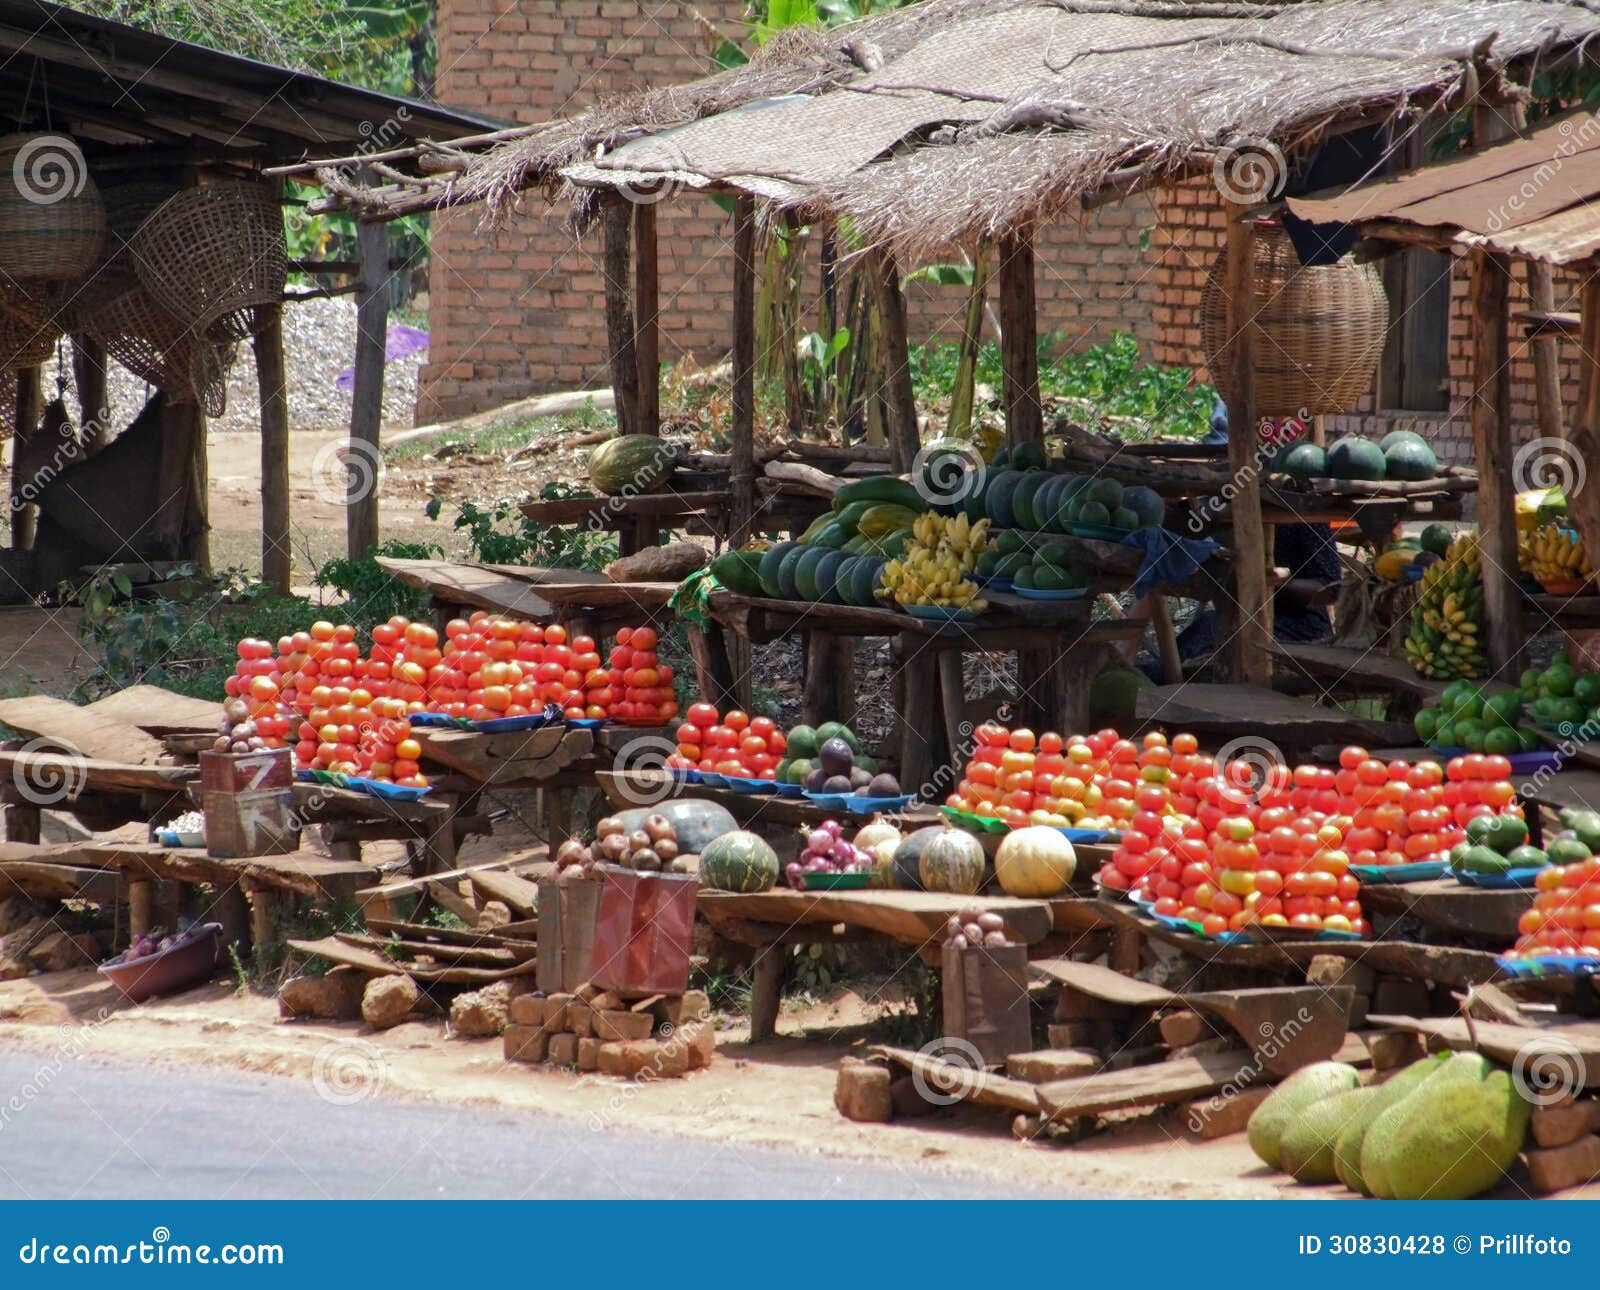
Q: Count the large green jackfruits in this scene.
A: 4